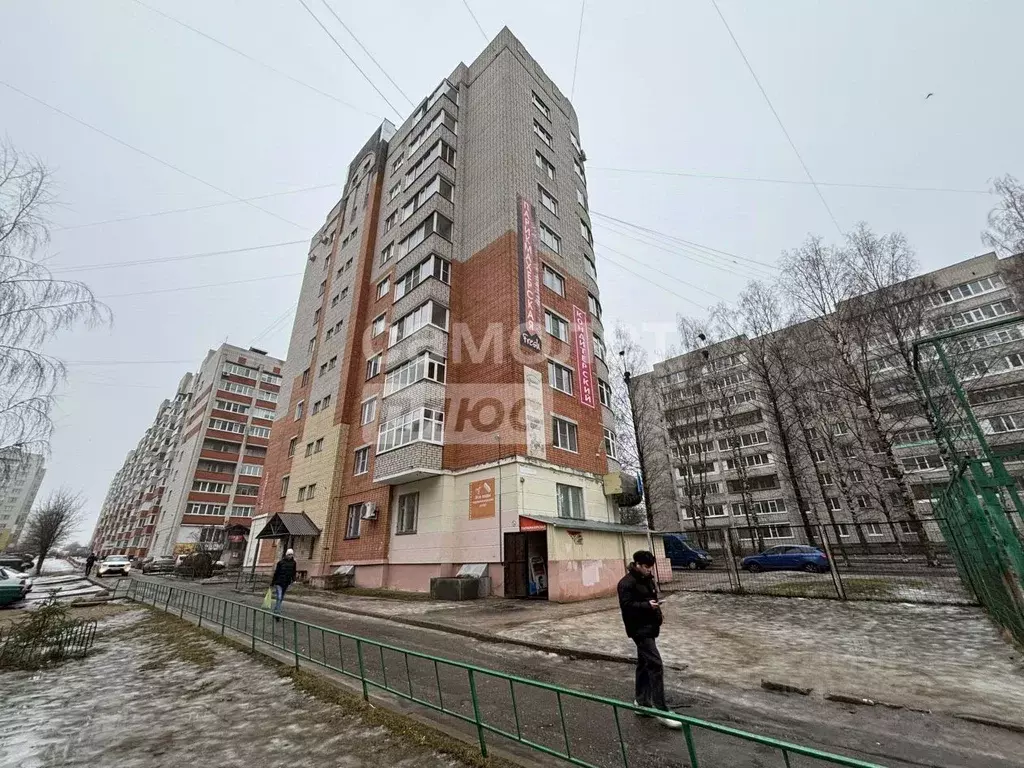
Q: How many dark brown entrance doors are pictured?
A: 1